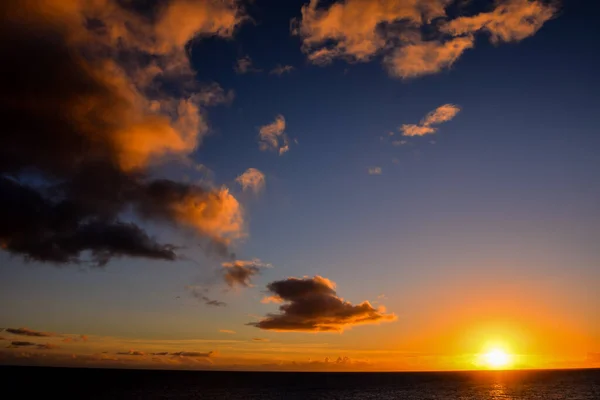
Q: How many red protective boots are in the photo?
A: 0